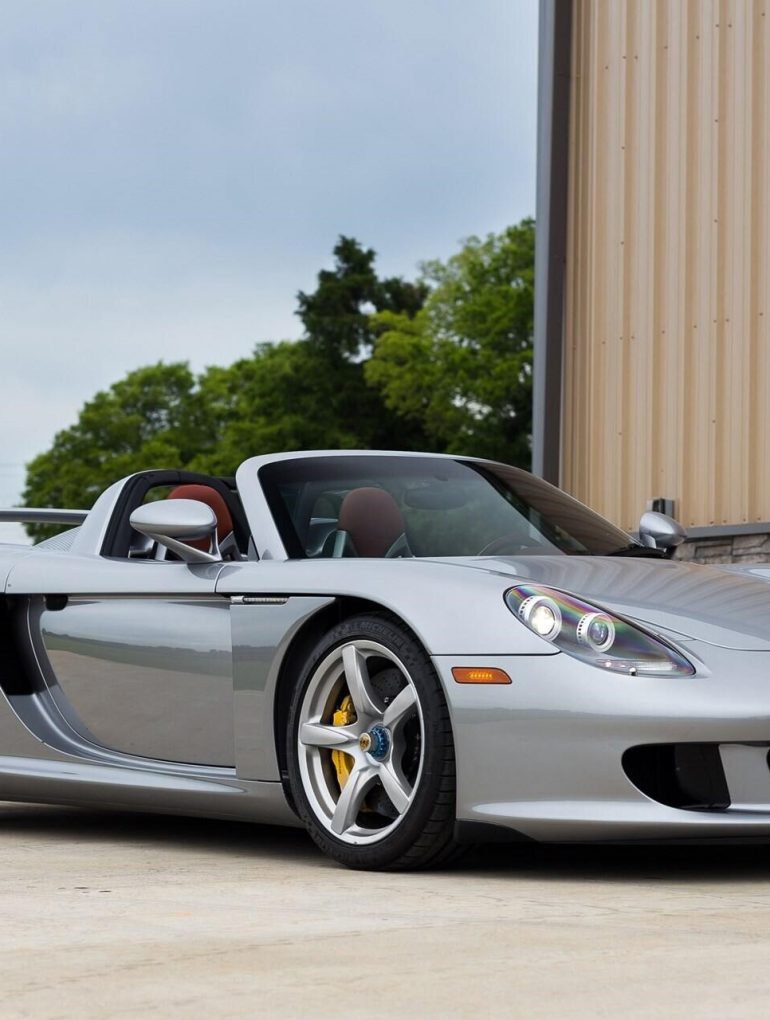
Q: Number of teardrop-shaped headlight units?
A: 1